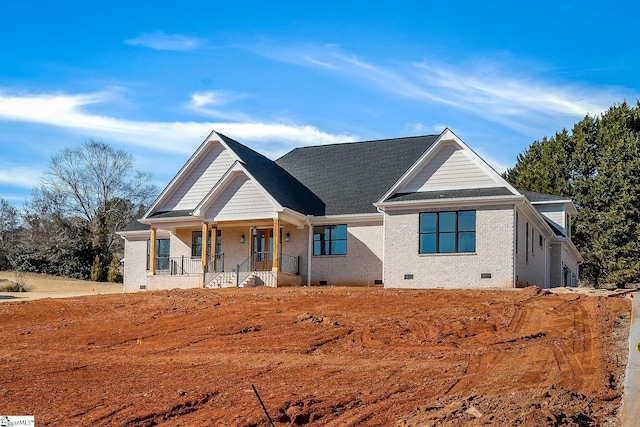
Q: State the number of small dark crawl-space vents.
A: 5